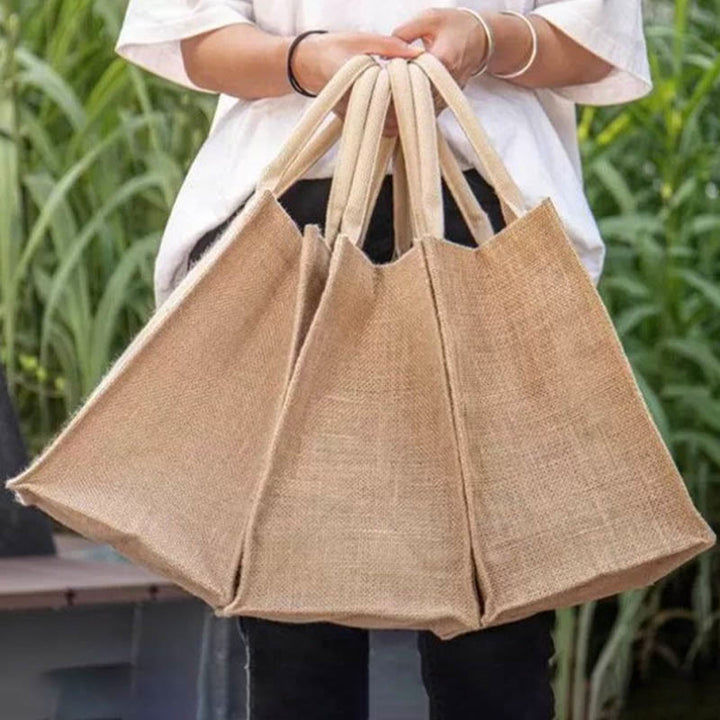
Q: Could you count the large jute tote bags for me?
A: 3